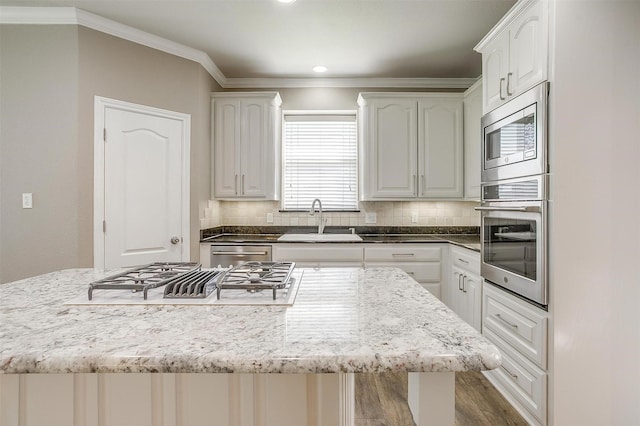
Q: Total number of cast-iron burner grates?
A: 2